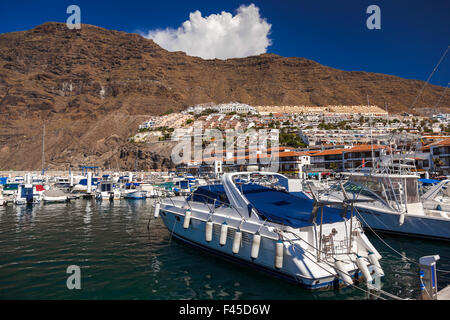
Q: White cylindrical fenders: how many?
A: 11